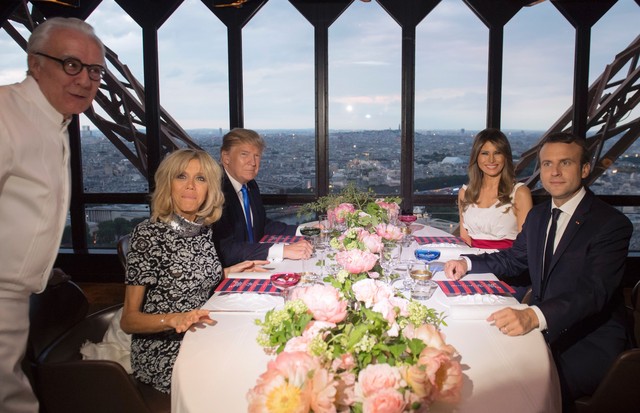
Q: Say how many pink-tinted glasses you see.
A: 2